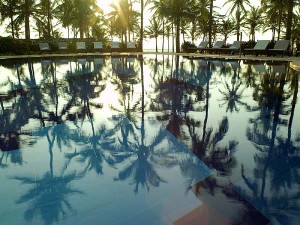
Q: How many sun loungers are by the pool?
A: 11